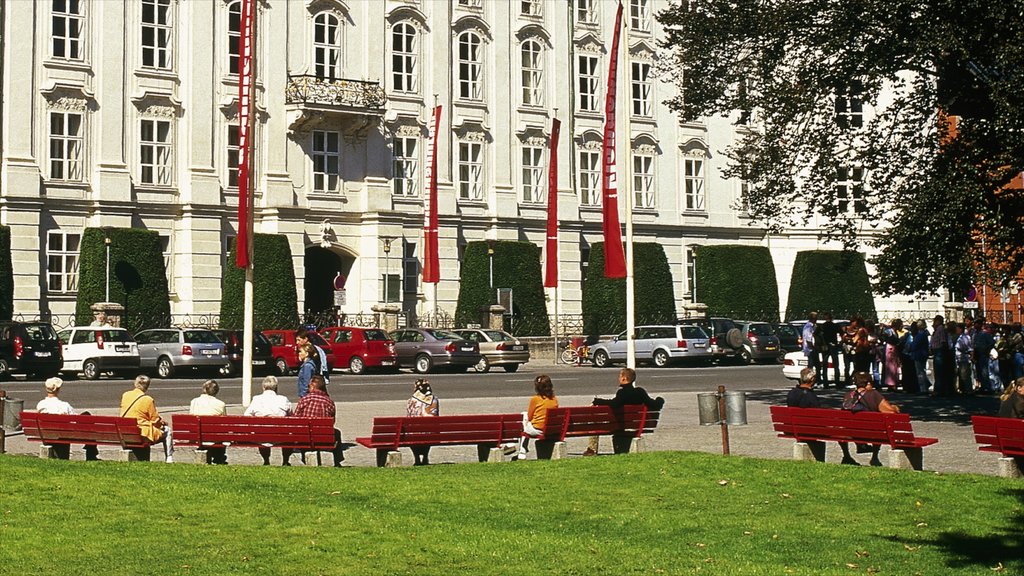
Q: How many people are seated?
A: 11